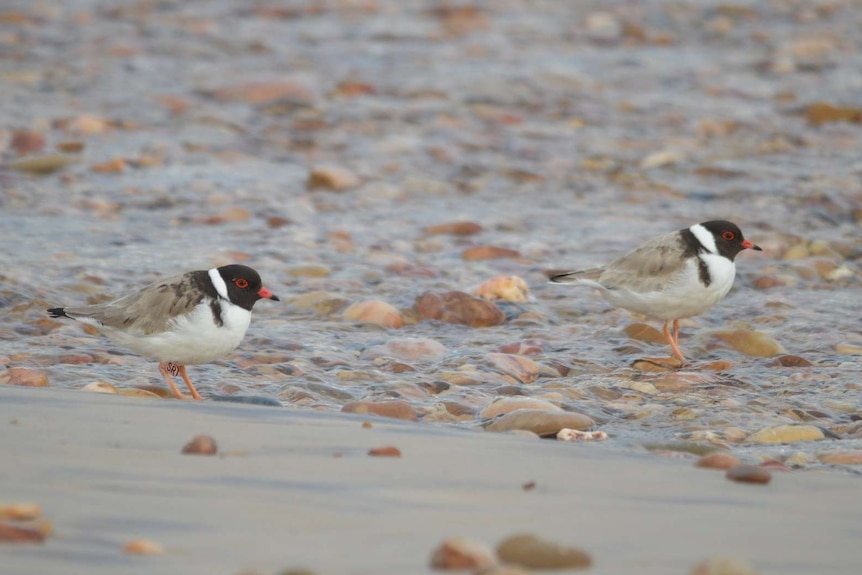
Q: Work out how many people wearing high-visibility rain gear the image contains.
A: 0